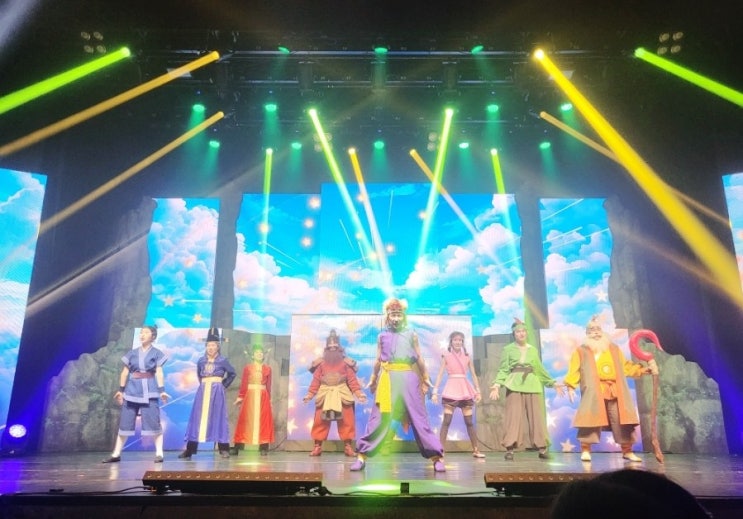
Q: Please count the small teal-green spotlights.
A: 12